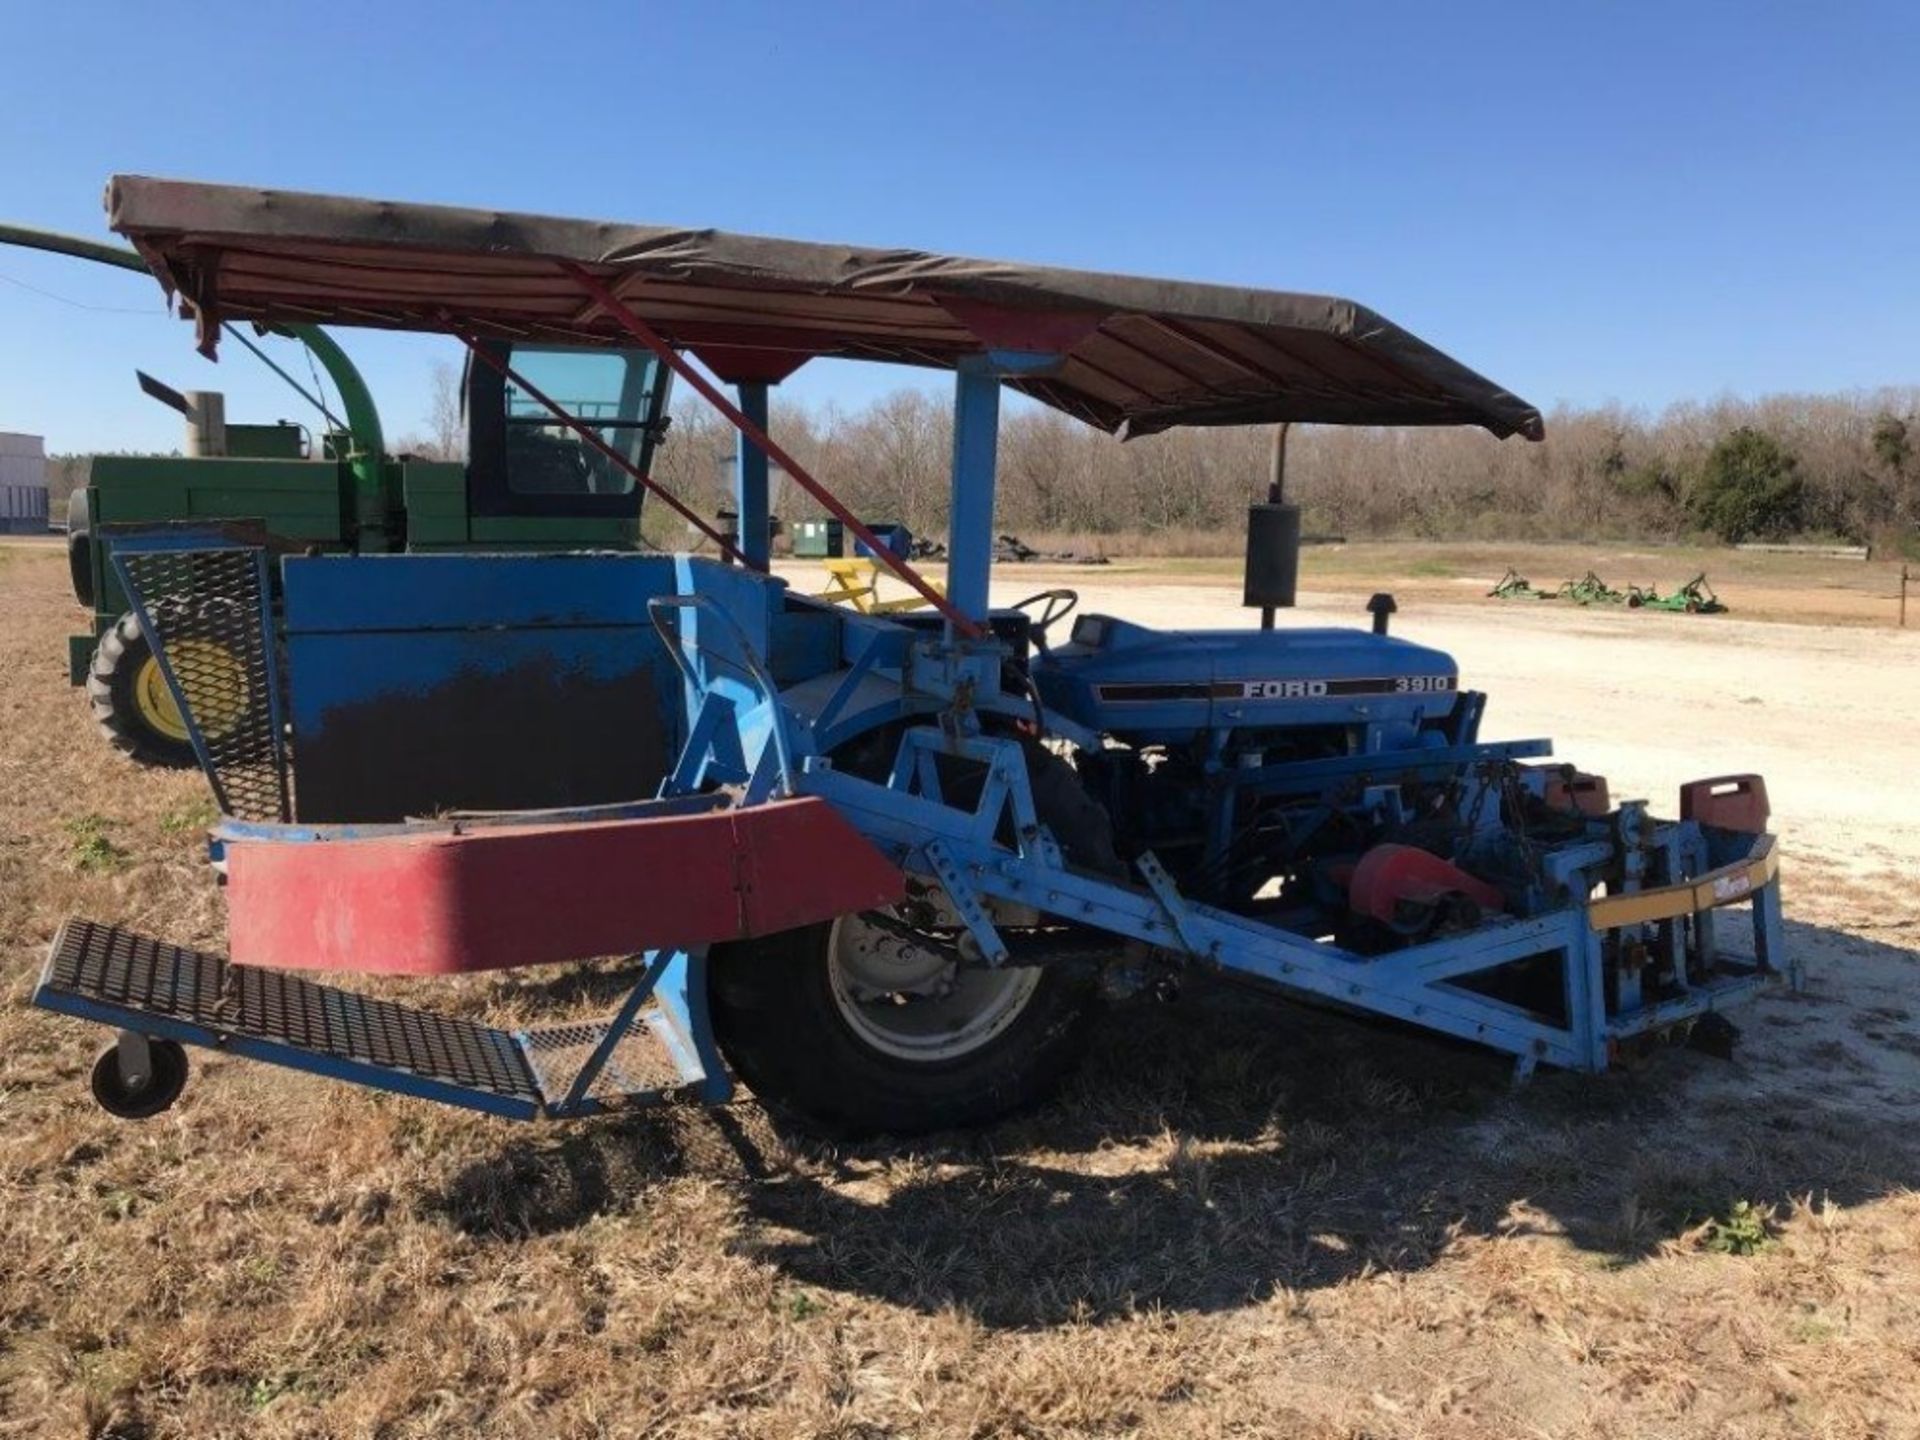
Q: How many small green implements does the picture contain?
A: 3